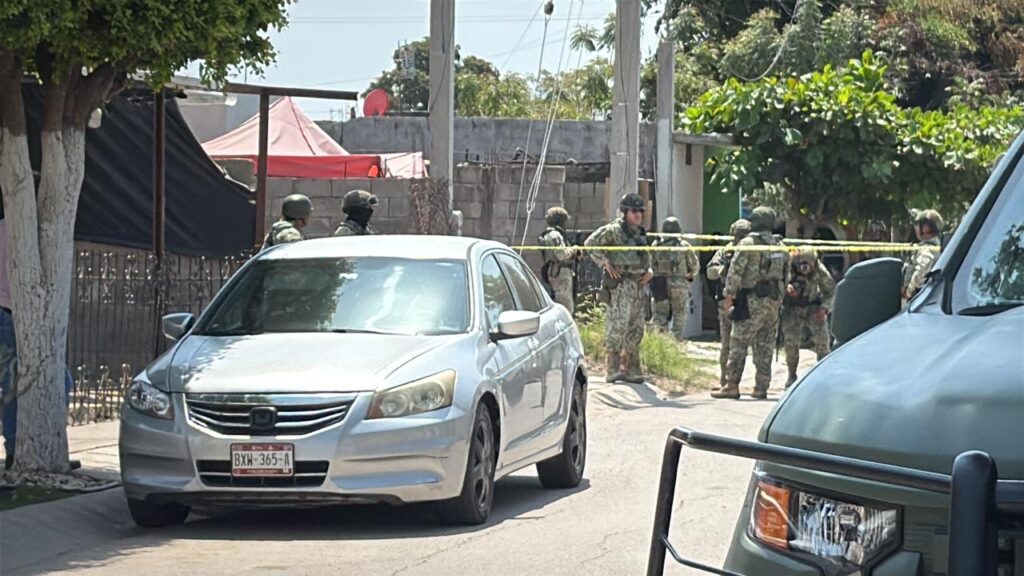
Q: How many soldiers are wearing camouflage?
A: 9